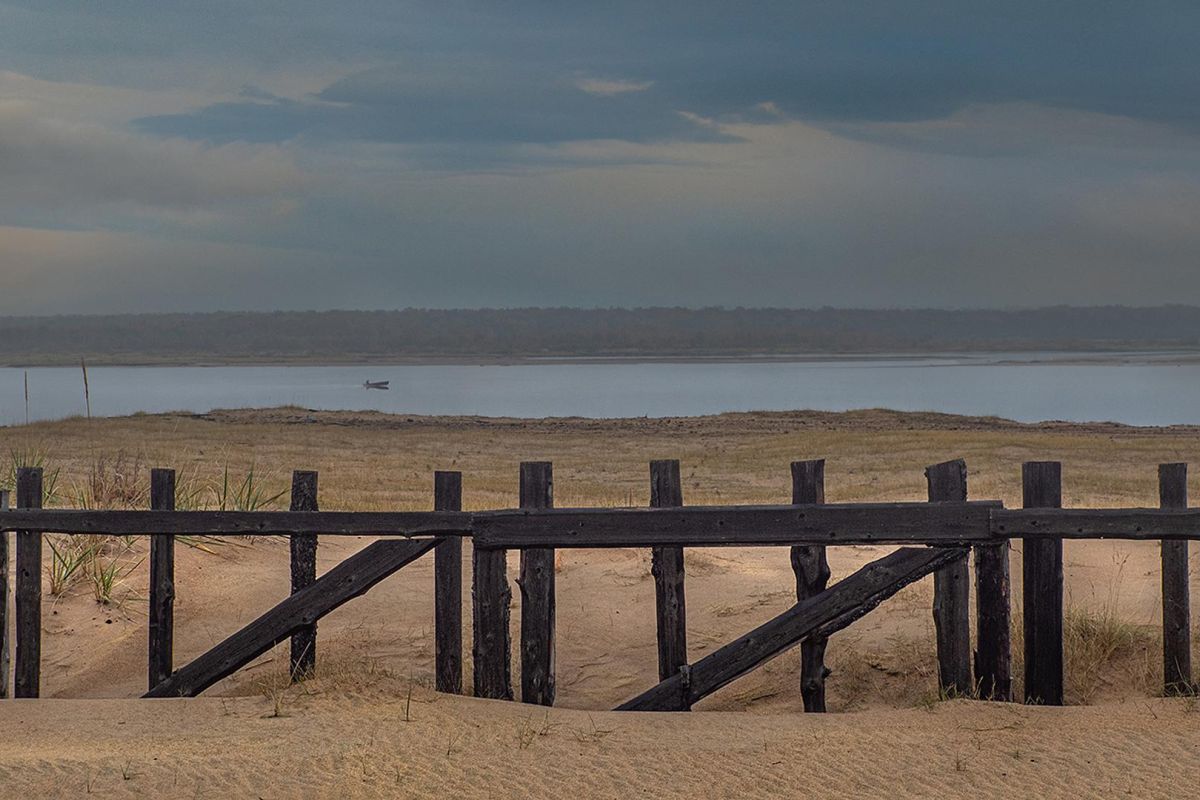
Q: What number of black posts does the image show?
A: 13